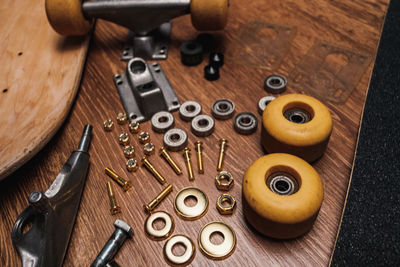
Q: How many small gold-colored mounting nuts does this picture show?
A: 8